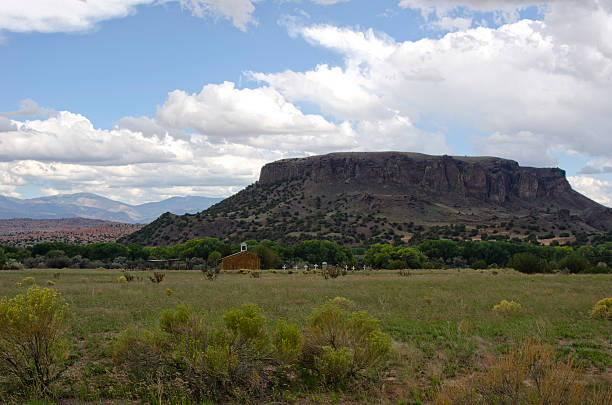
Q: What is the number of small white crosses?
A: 7